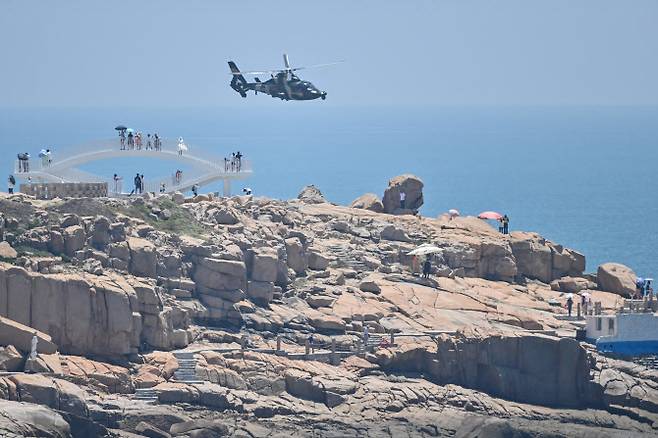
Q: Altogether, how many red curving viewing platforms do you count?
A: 0